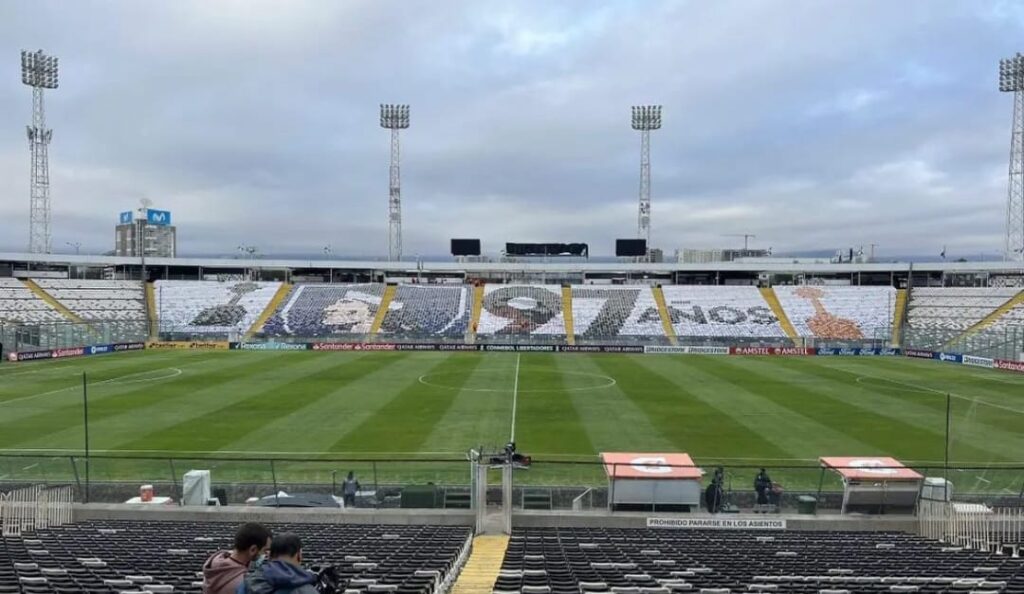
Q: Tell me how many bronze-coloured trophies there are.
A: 1